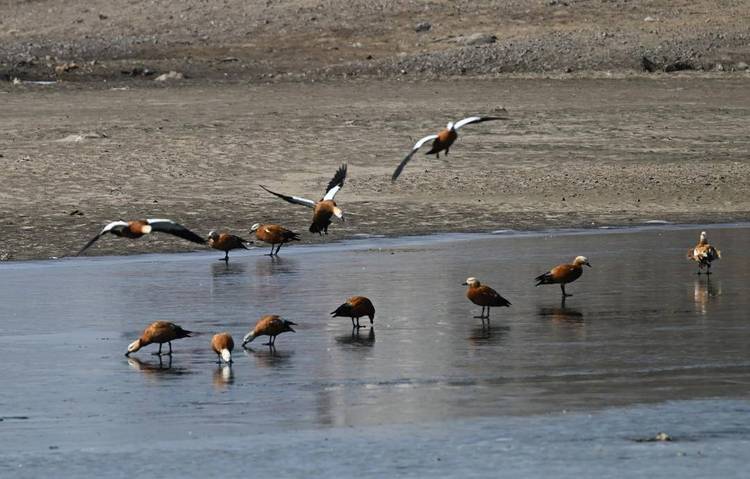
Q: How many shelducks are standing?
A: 9